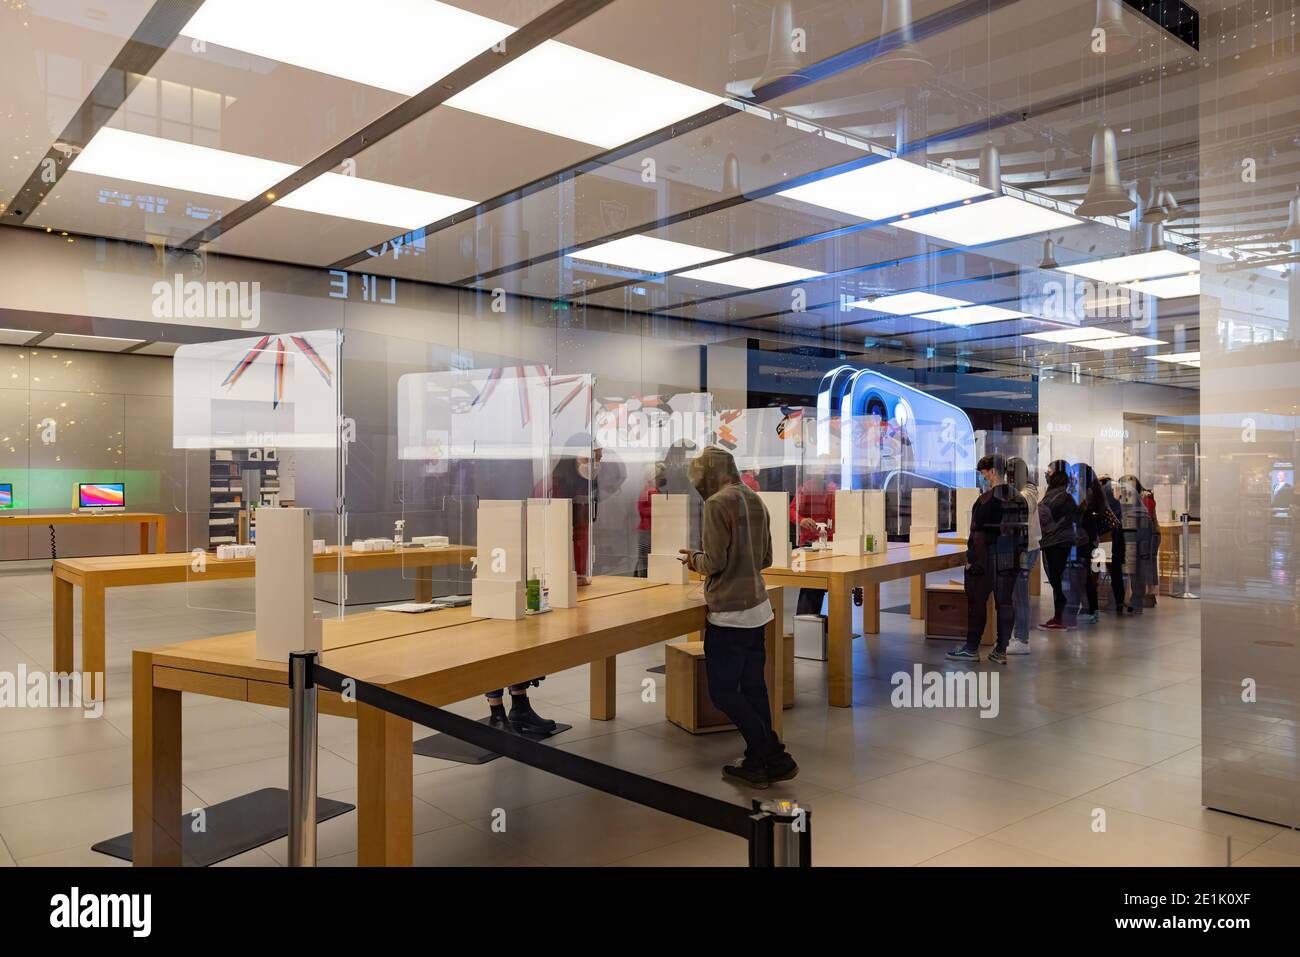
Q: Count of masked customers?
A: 2